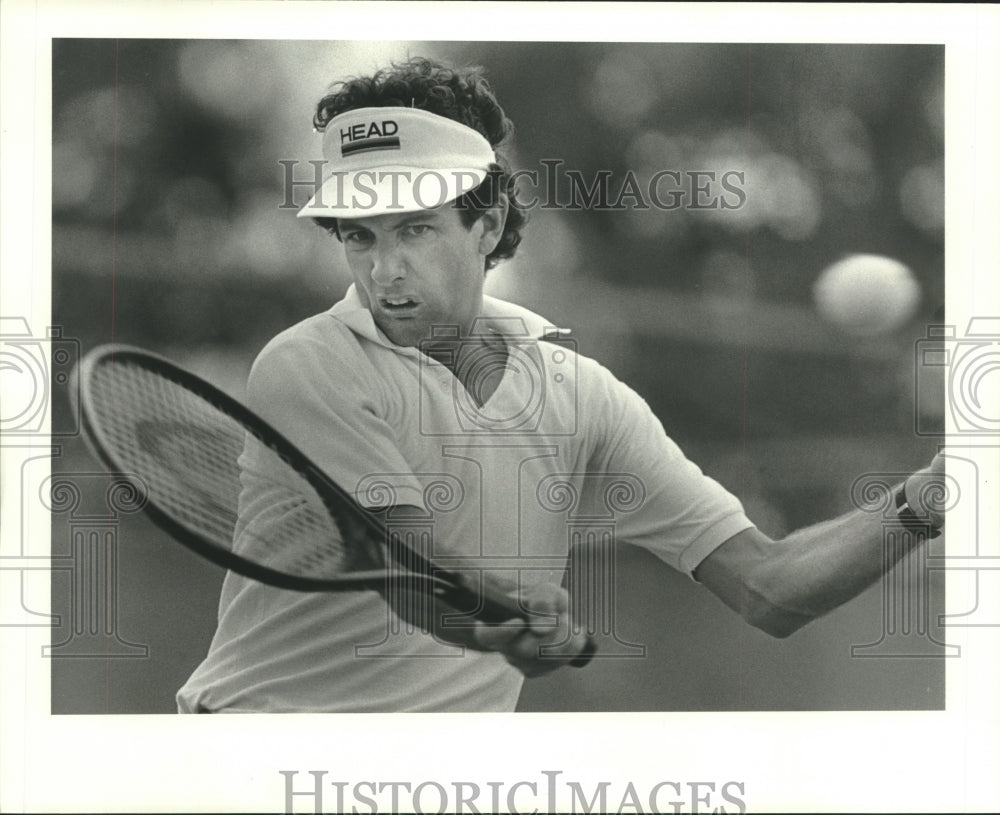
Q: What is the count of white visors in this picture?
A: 1